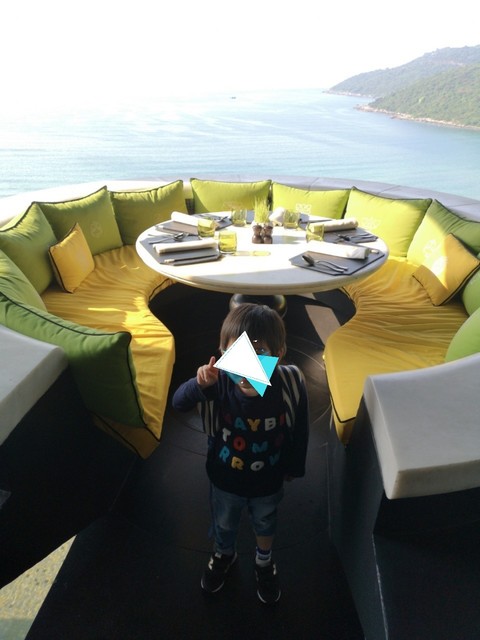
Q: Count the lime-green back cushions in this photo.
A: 11